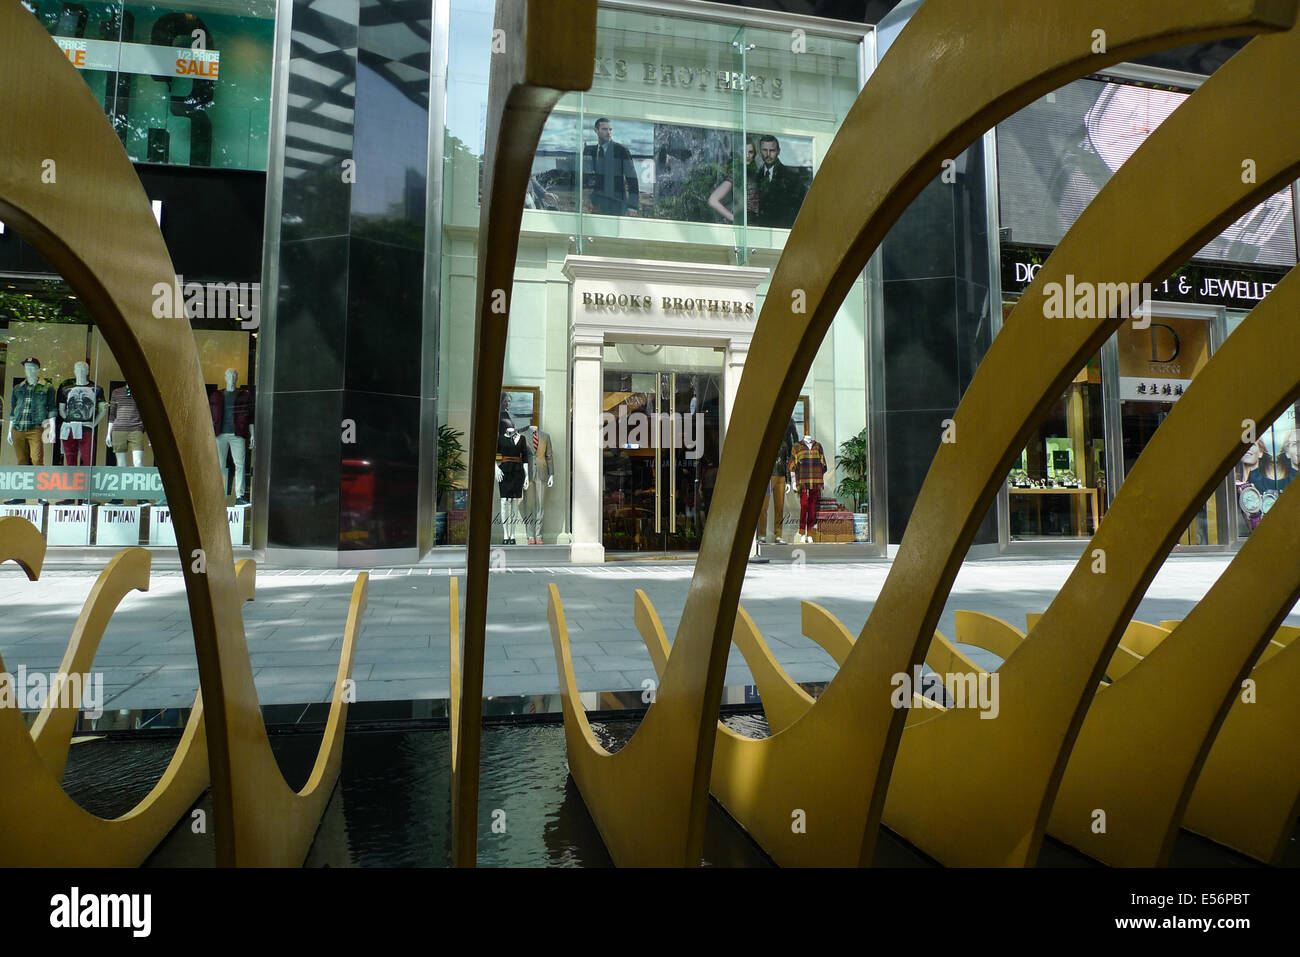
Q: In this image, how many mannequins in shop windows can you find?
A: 8